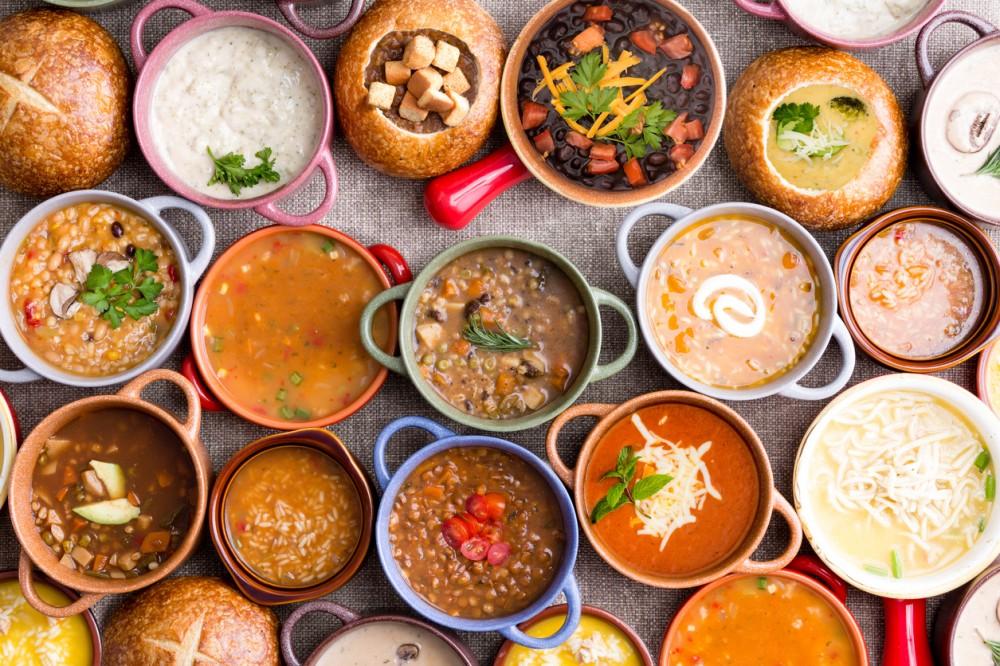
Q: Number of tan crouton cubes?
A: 9